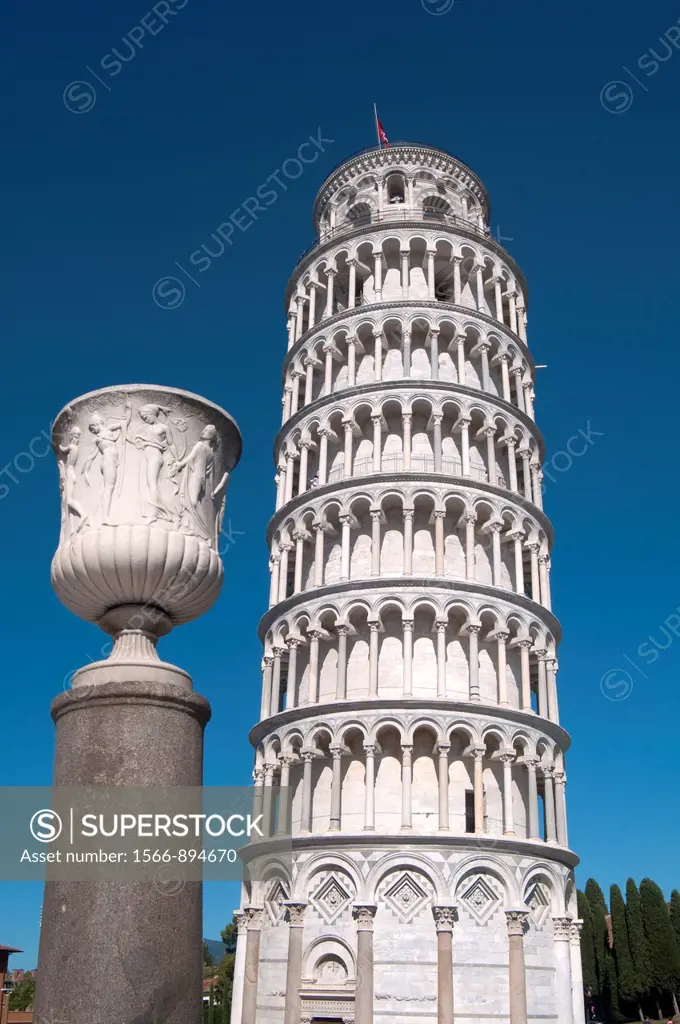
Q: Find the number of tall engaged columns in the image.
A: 8